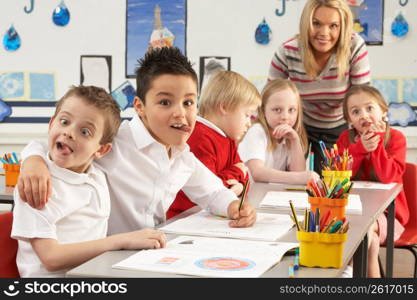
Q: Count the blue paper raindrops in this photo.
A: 4